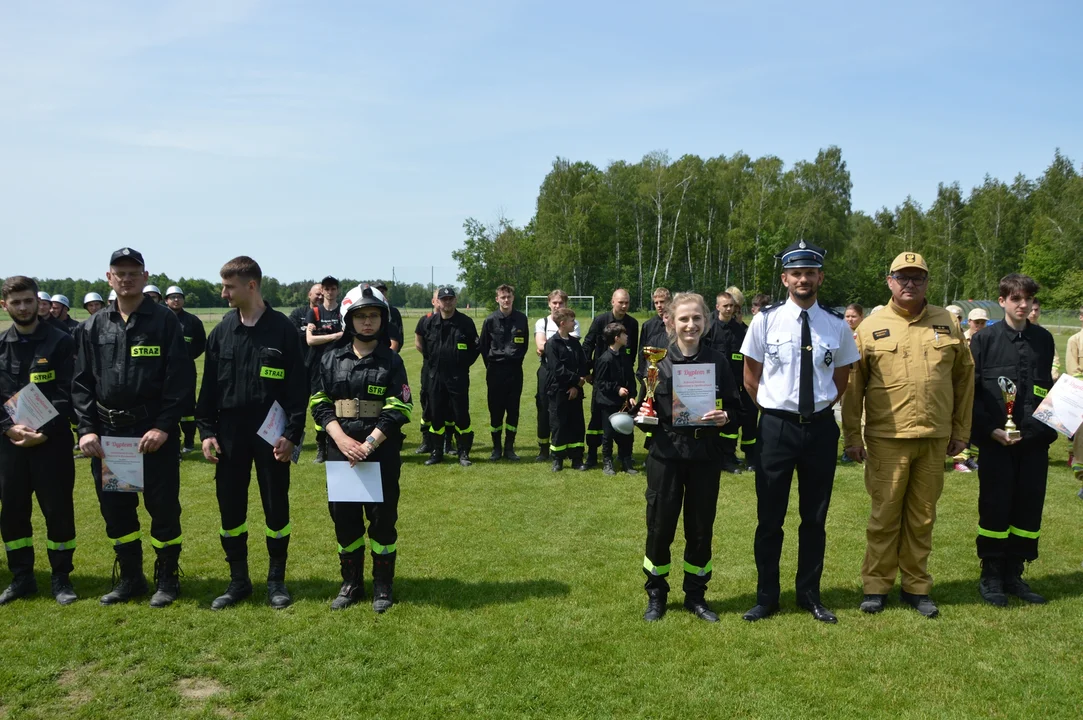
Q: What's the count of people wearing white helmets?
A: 7